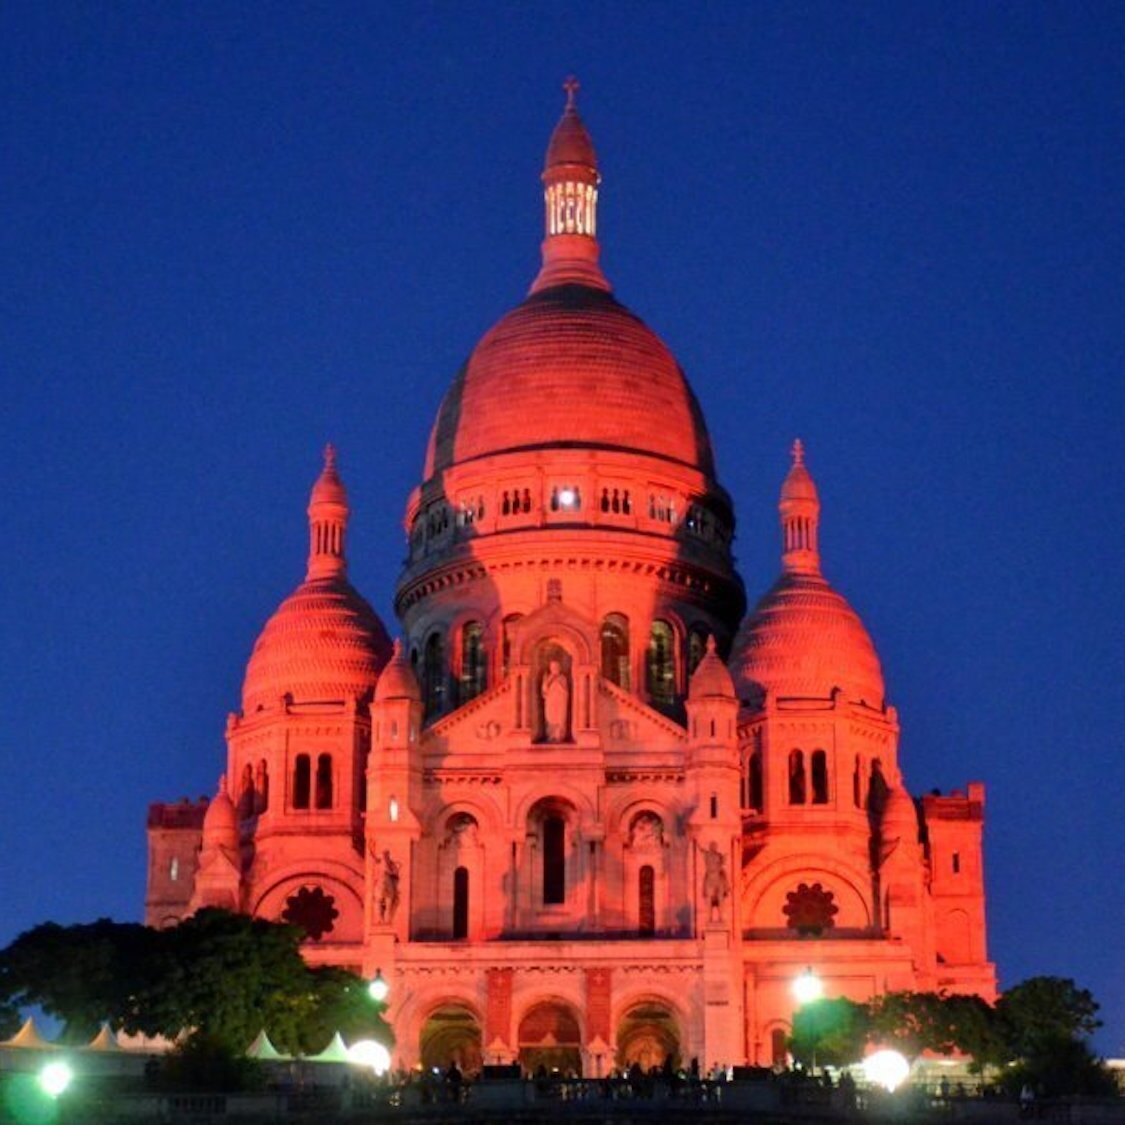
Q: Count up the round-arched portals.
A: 3